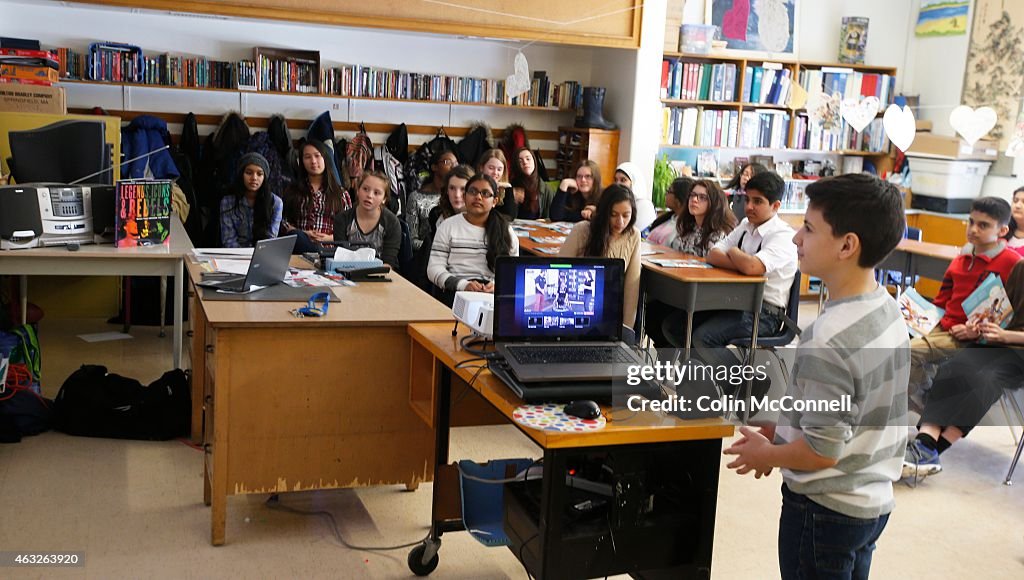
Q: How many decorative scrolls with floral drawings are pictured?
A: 1